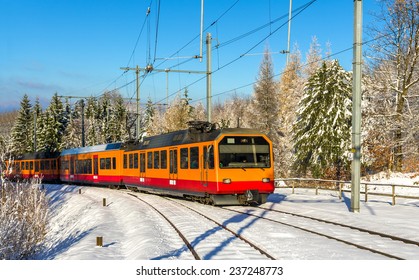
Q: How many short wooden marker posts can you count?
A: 3